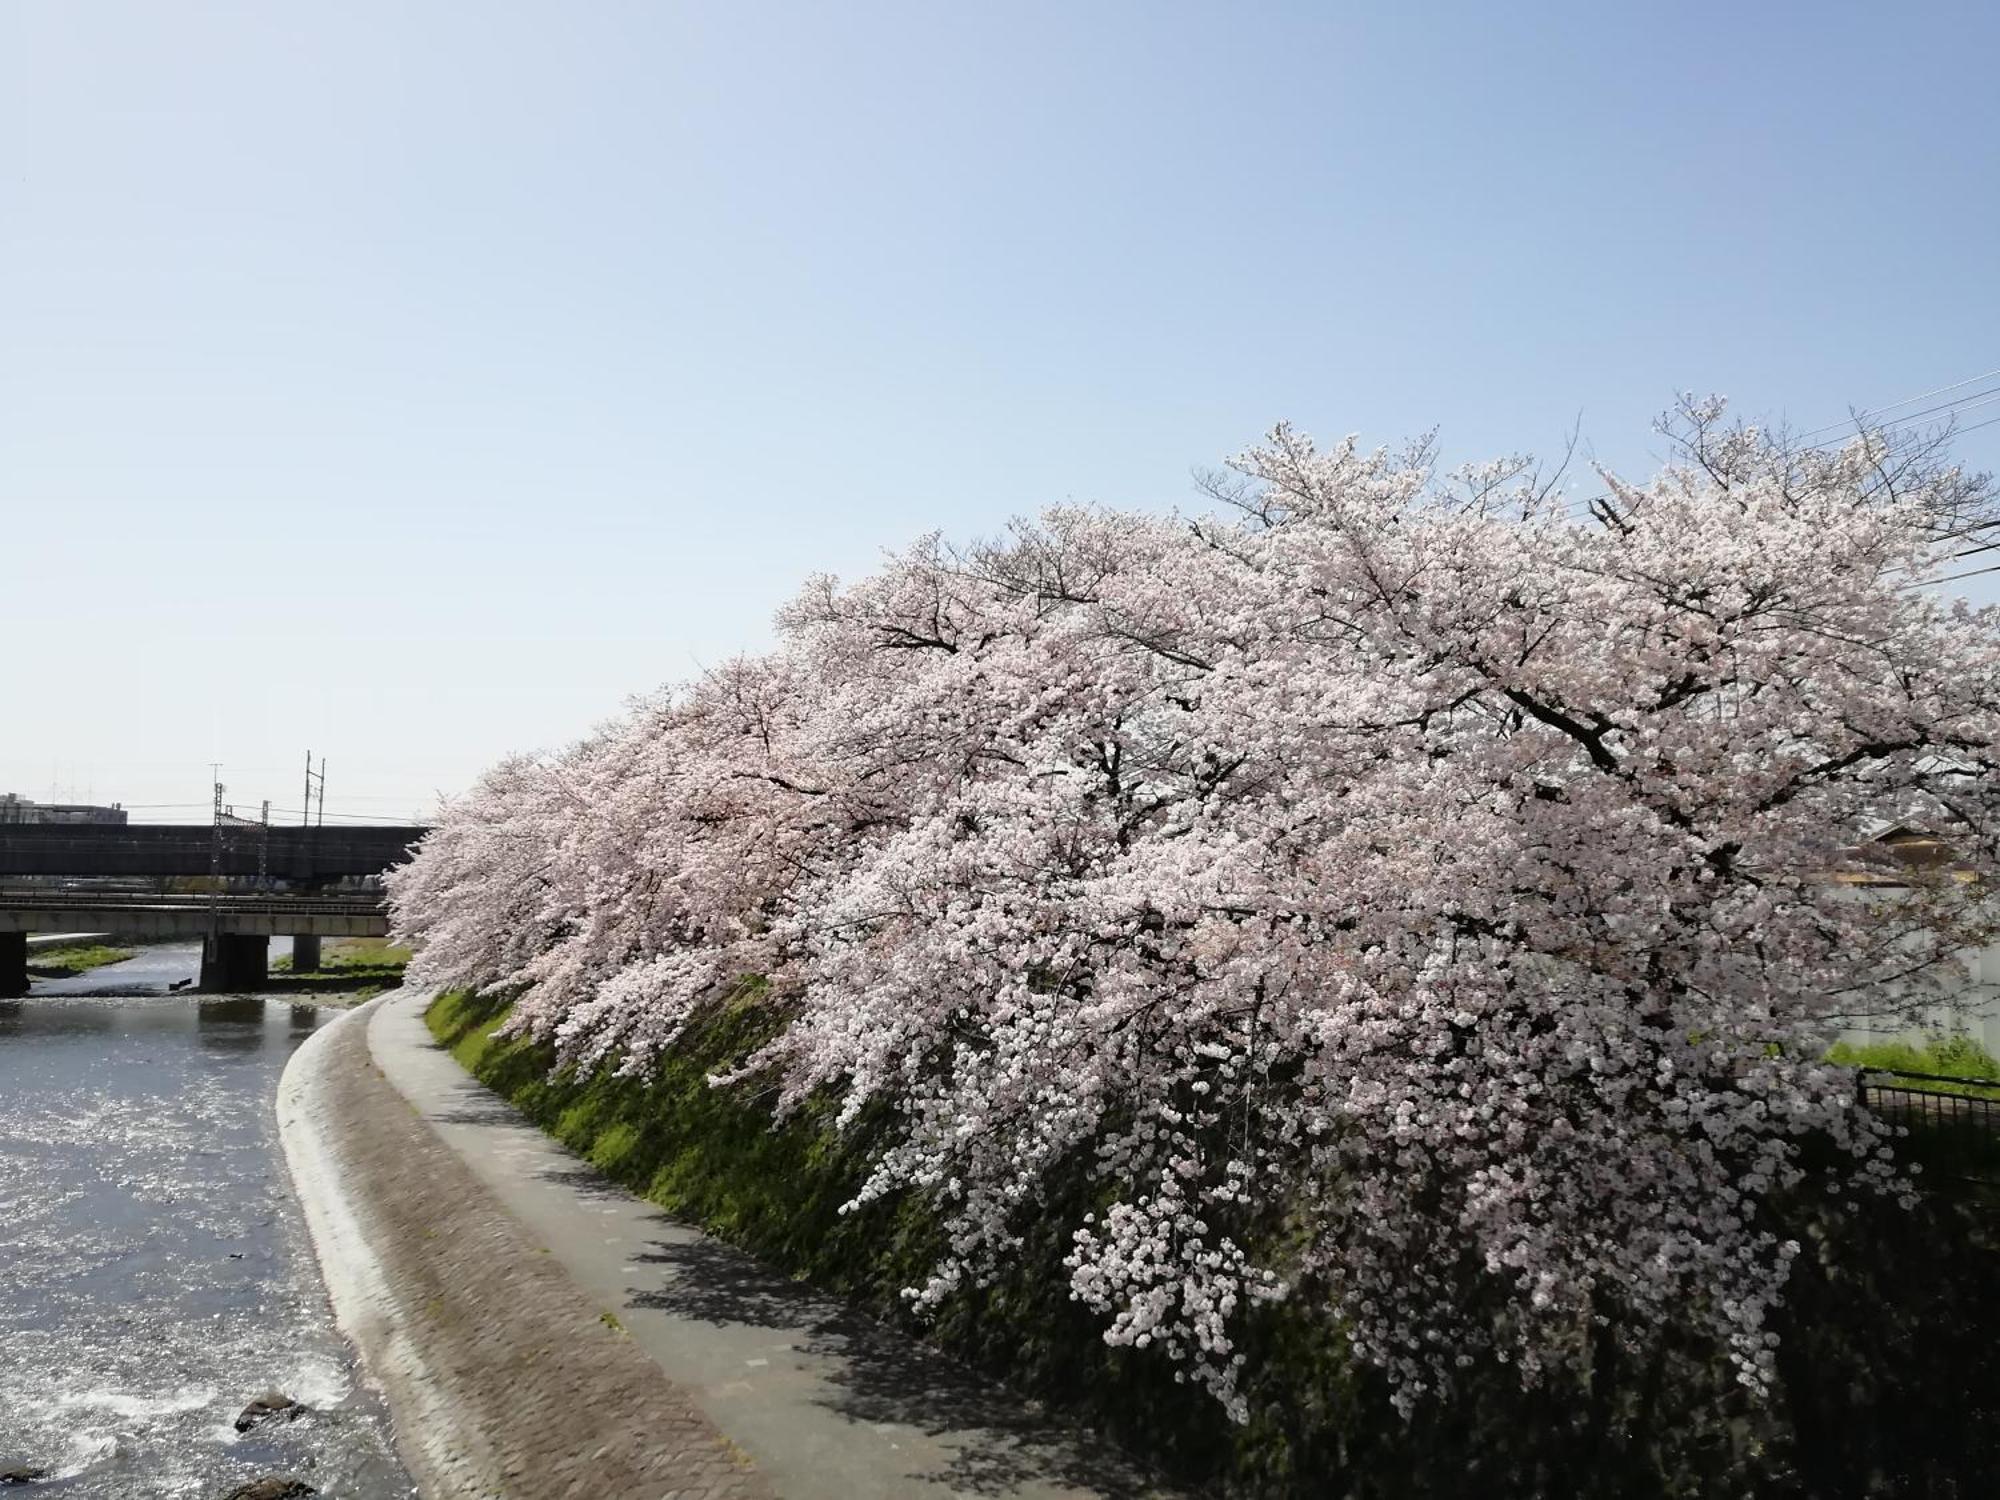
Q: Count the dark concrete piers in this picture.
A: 3